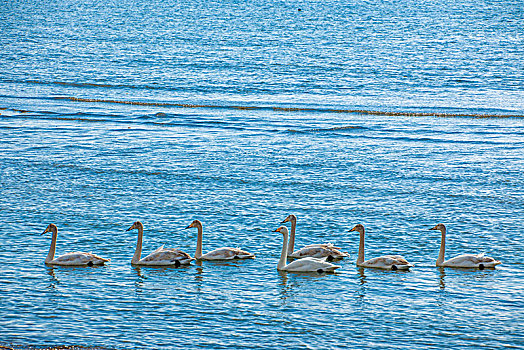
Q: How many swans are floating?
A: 7